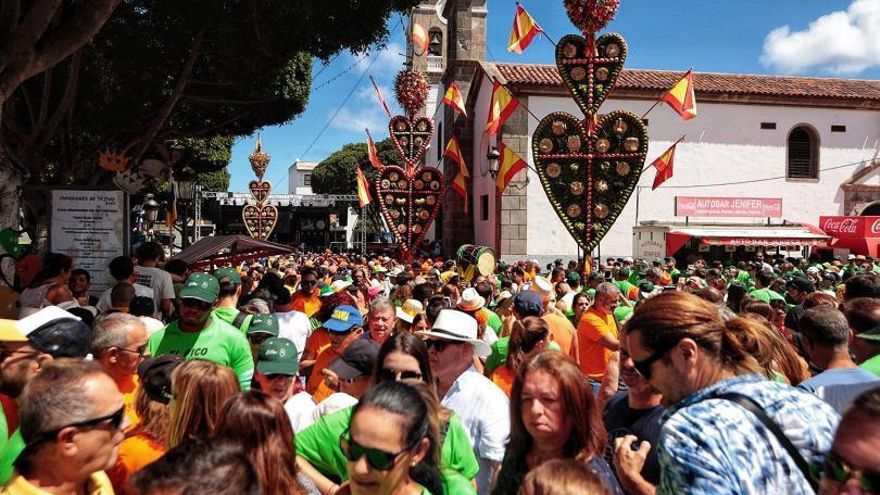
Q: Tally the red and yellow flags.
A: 12